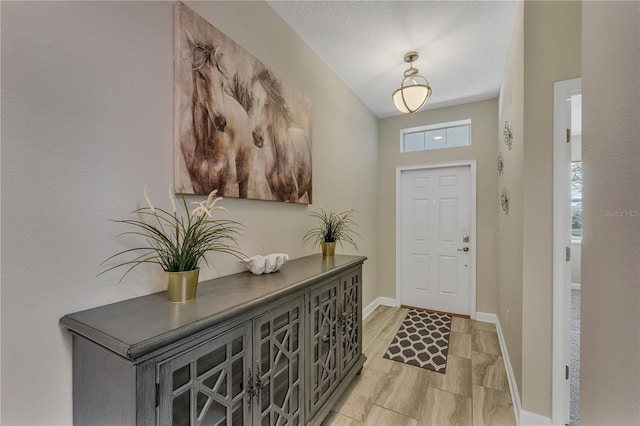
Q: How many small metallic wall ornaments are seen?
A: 3